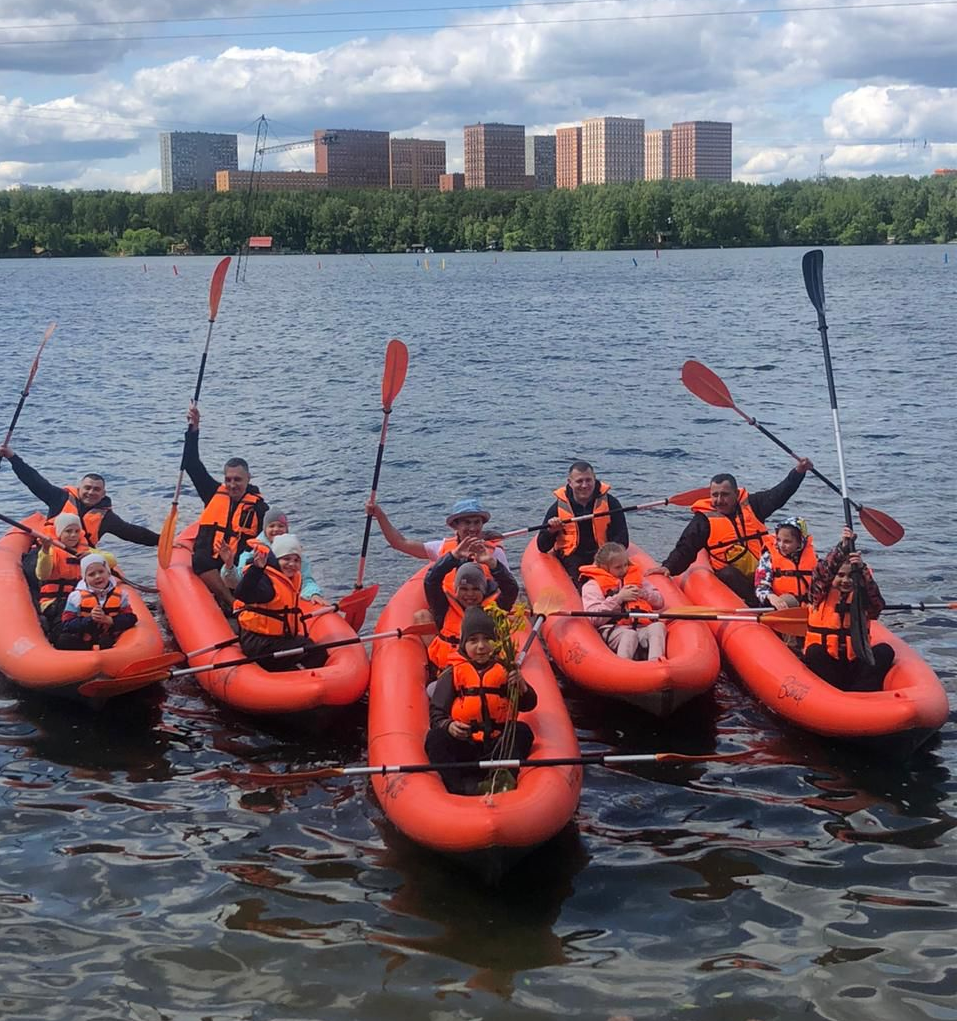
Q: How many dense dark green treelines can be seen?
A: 1